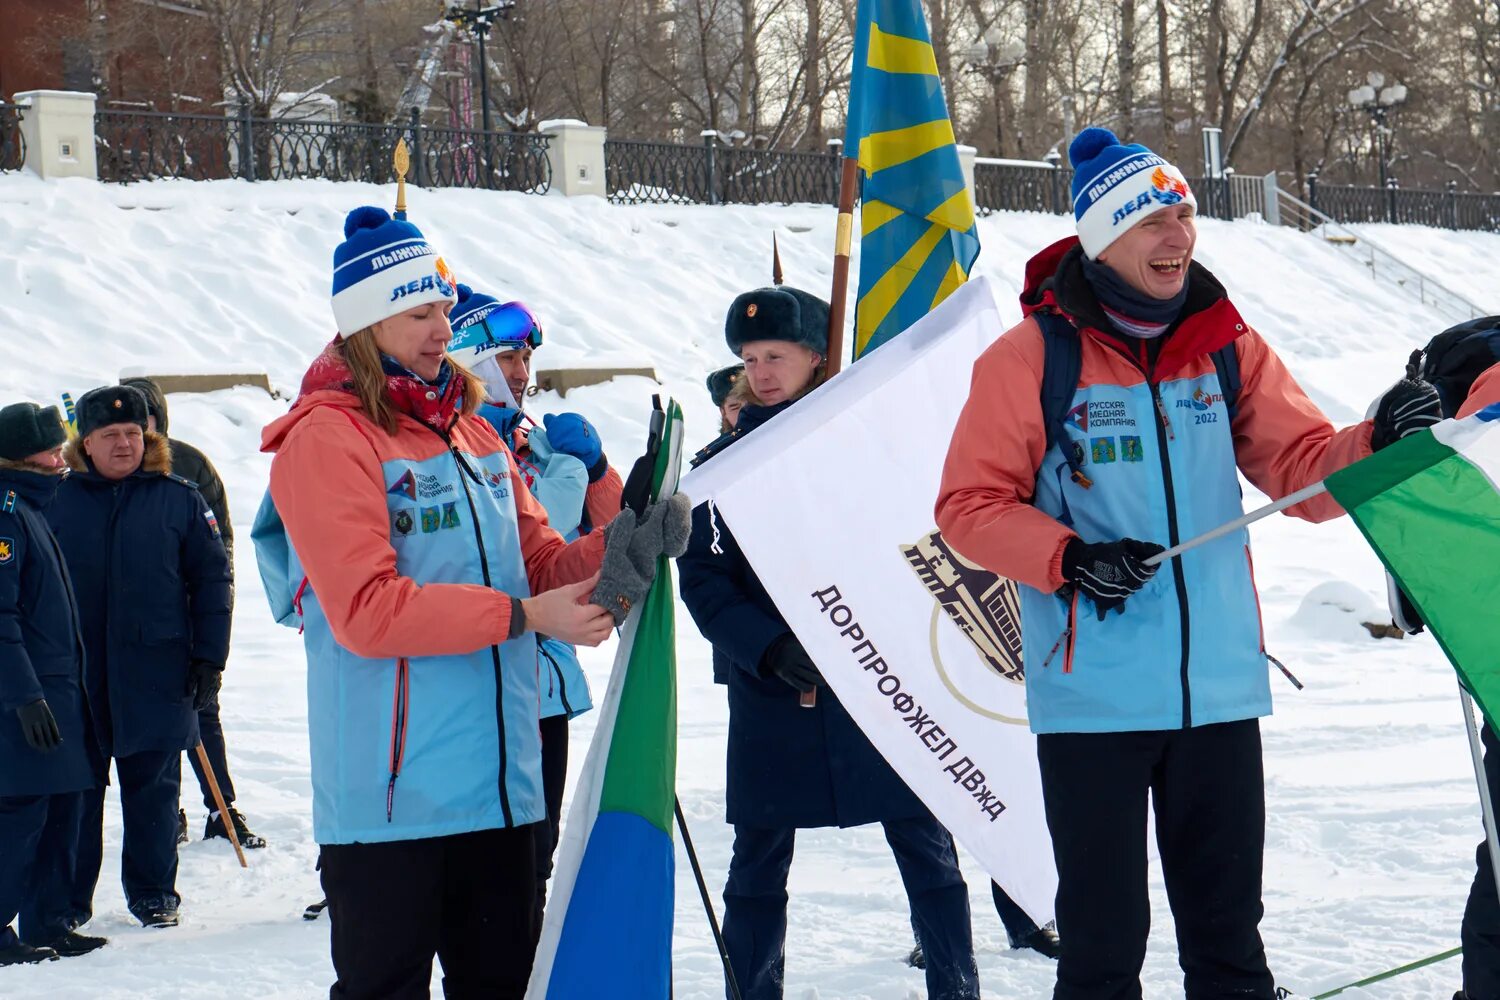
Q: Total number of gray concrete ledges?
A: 2